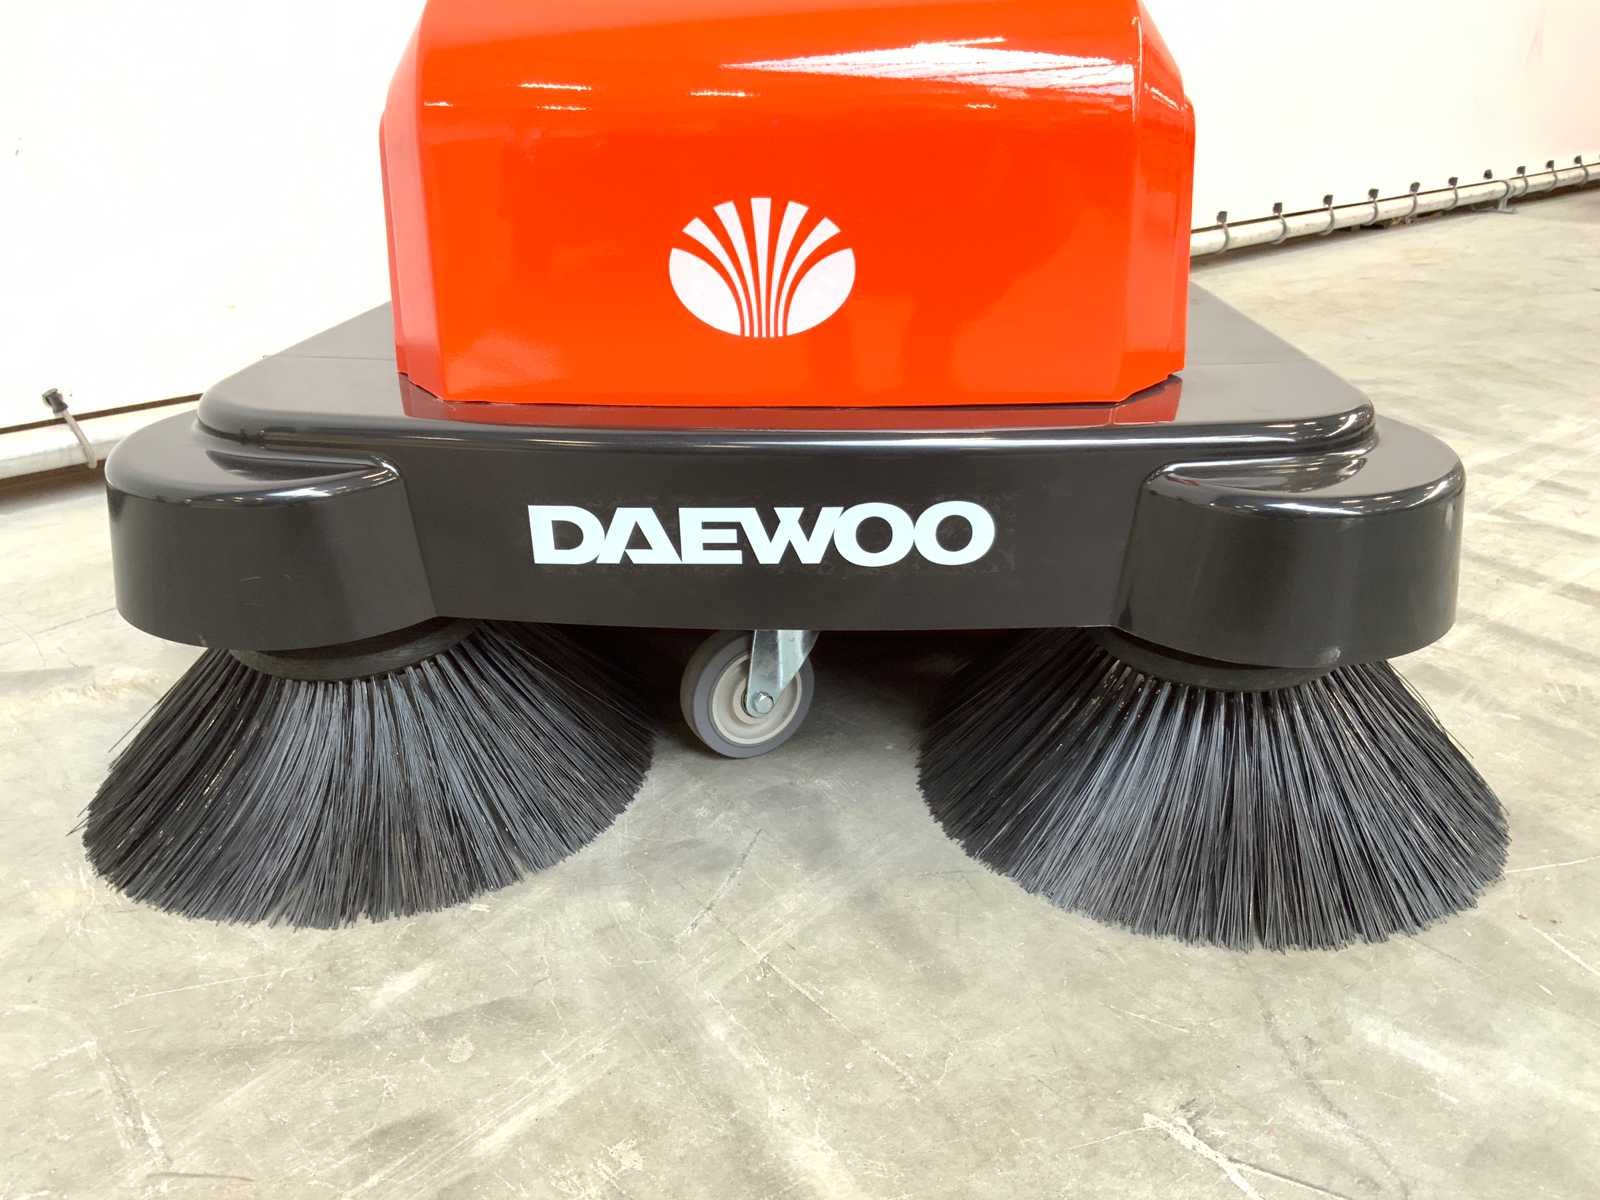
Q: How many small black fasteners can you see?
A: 11